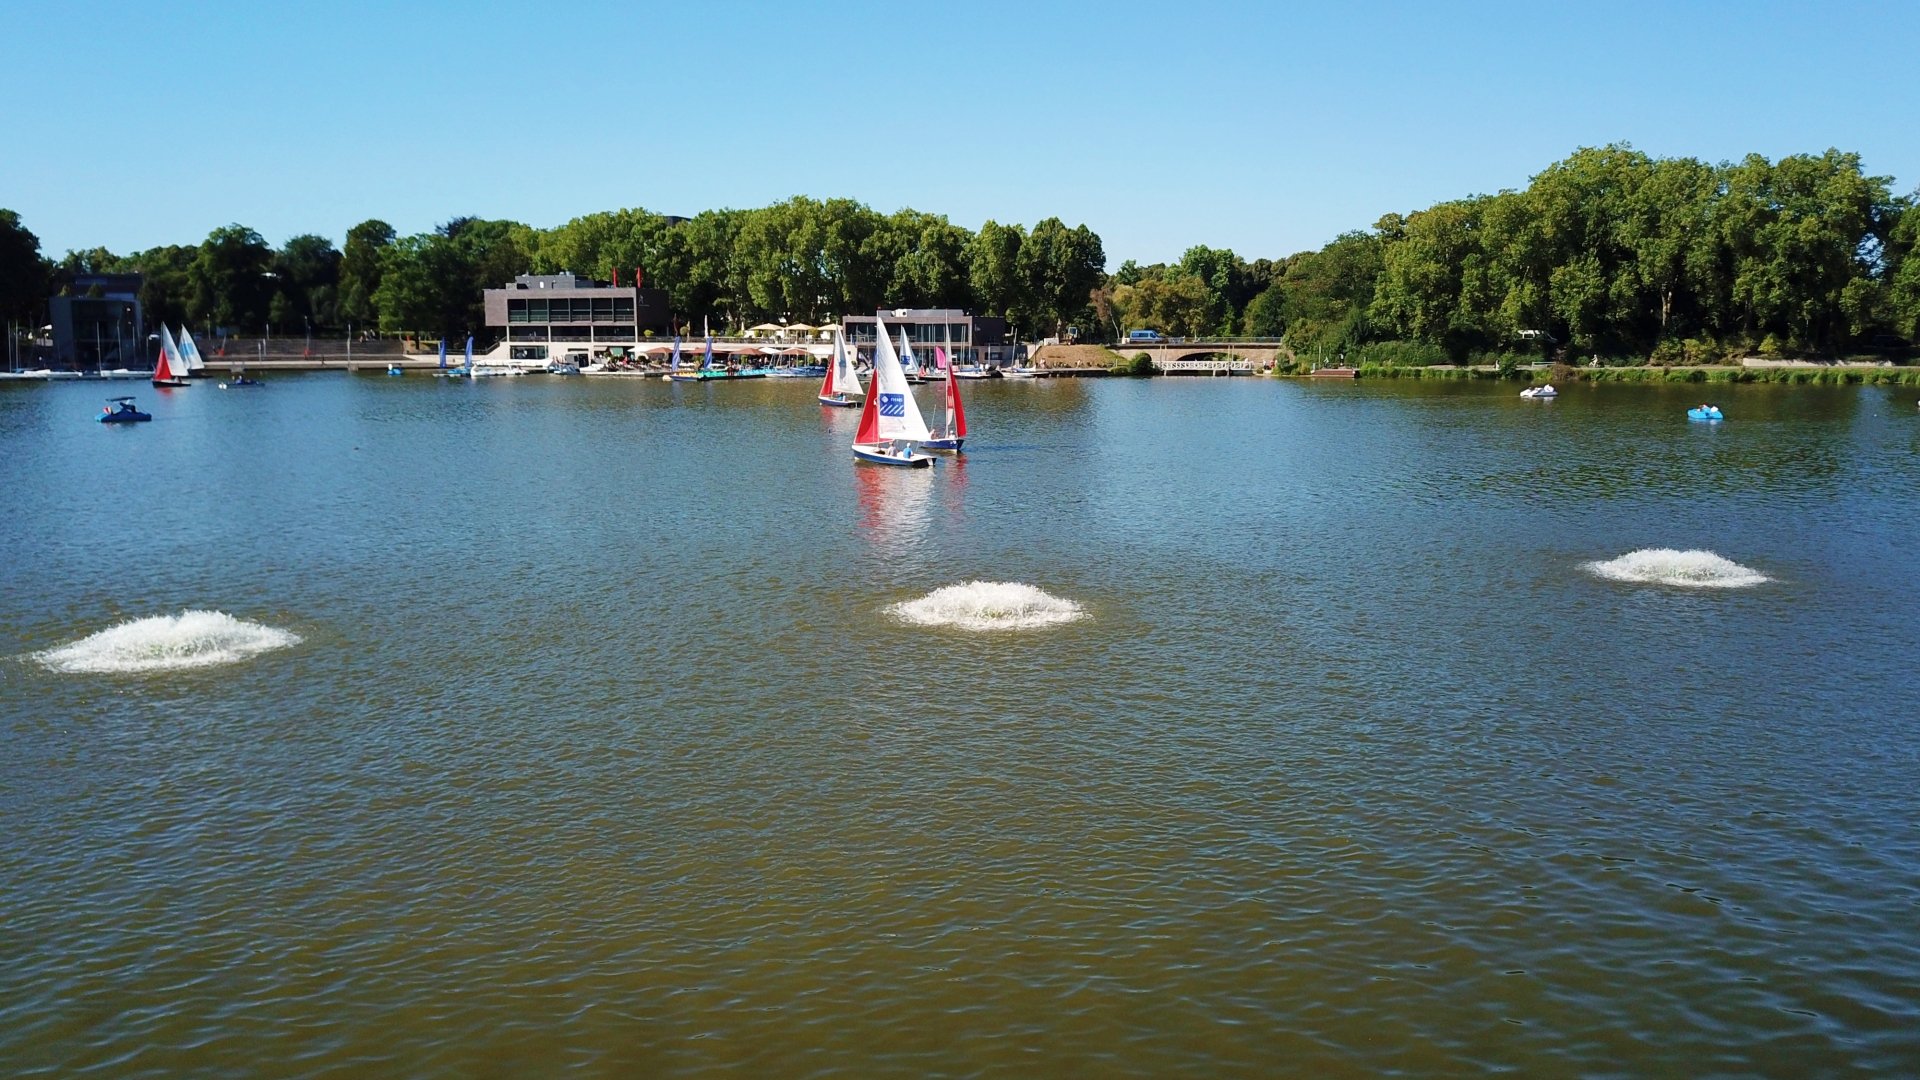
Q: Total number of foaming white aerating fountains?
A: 3